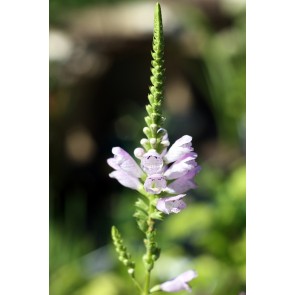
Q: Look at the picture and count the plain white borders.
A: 2